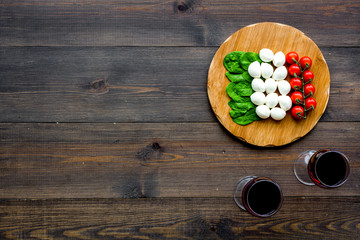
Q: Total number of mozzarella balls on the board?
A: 13